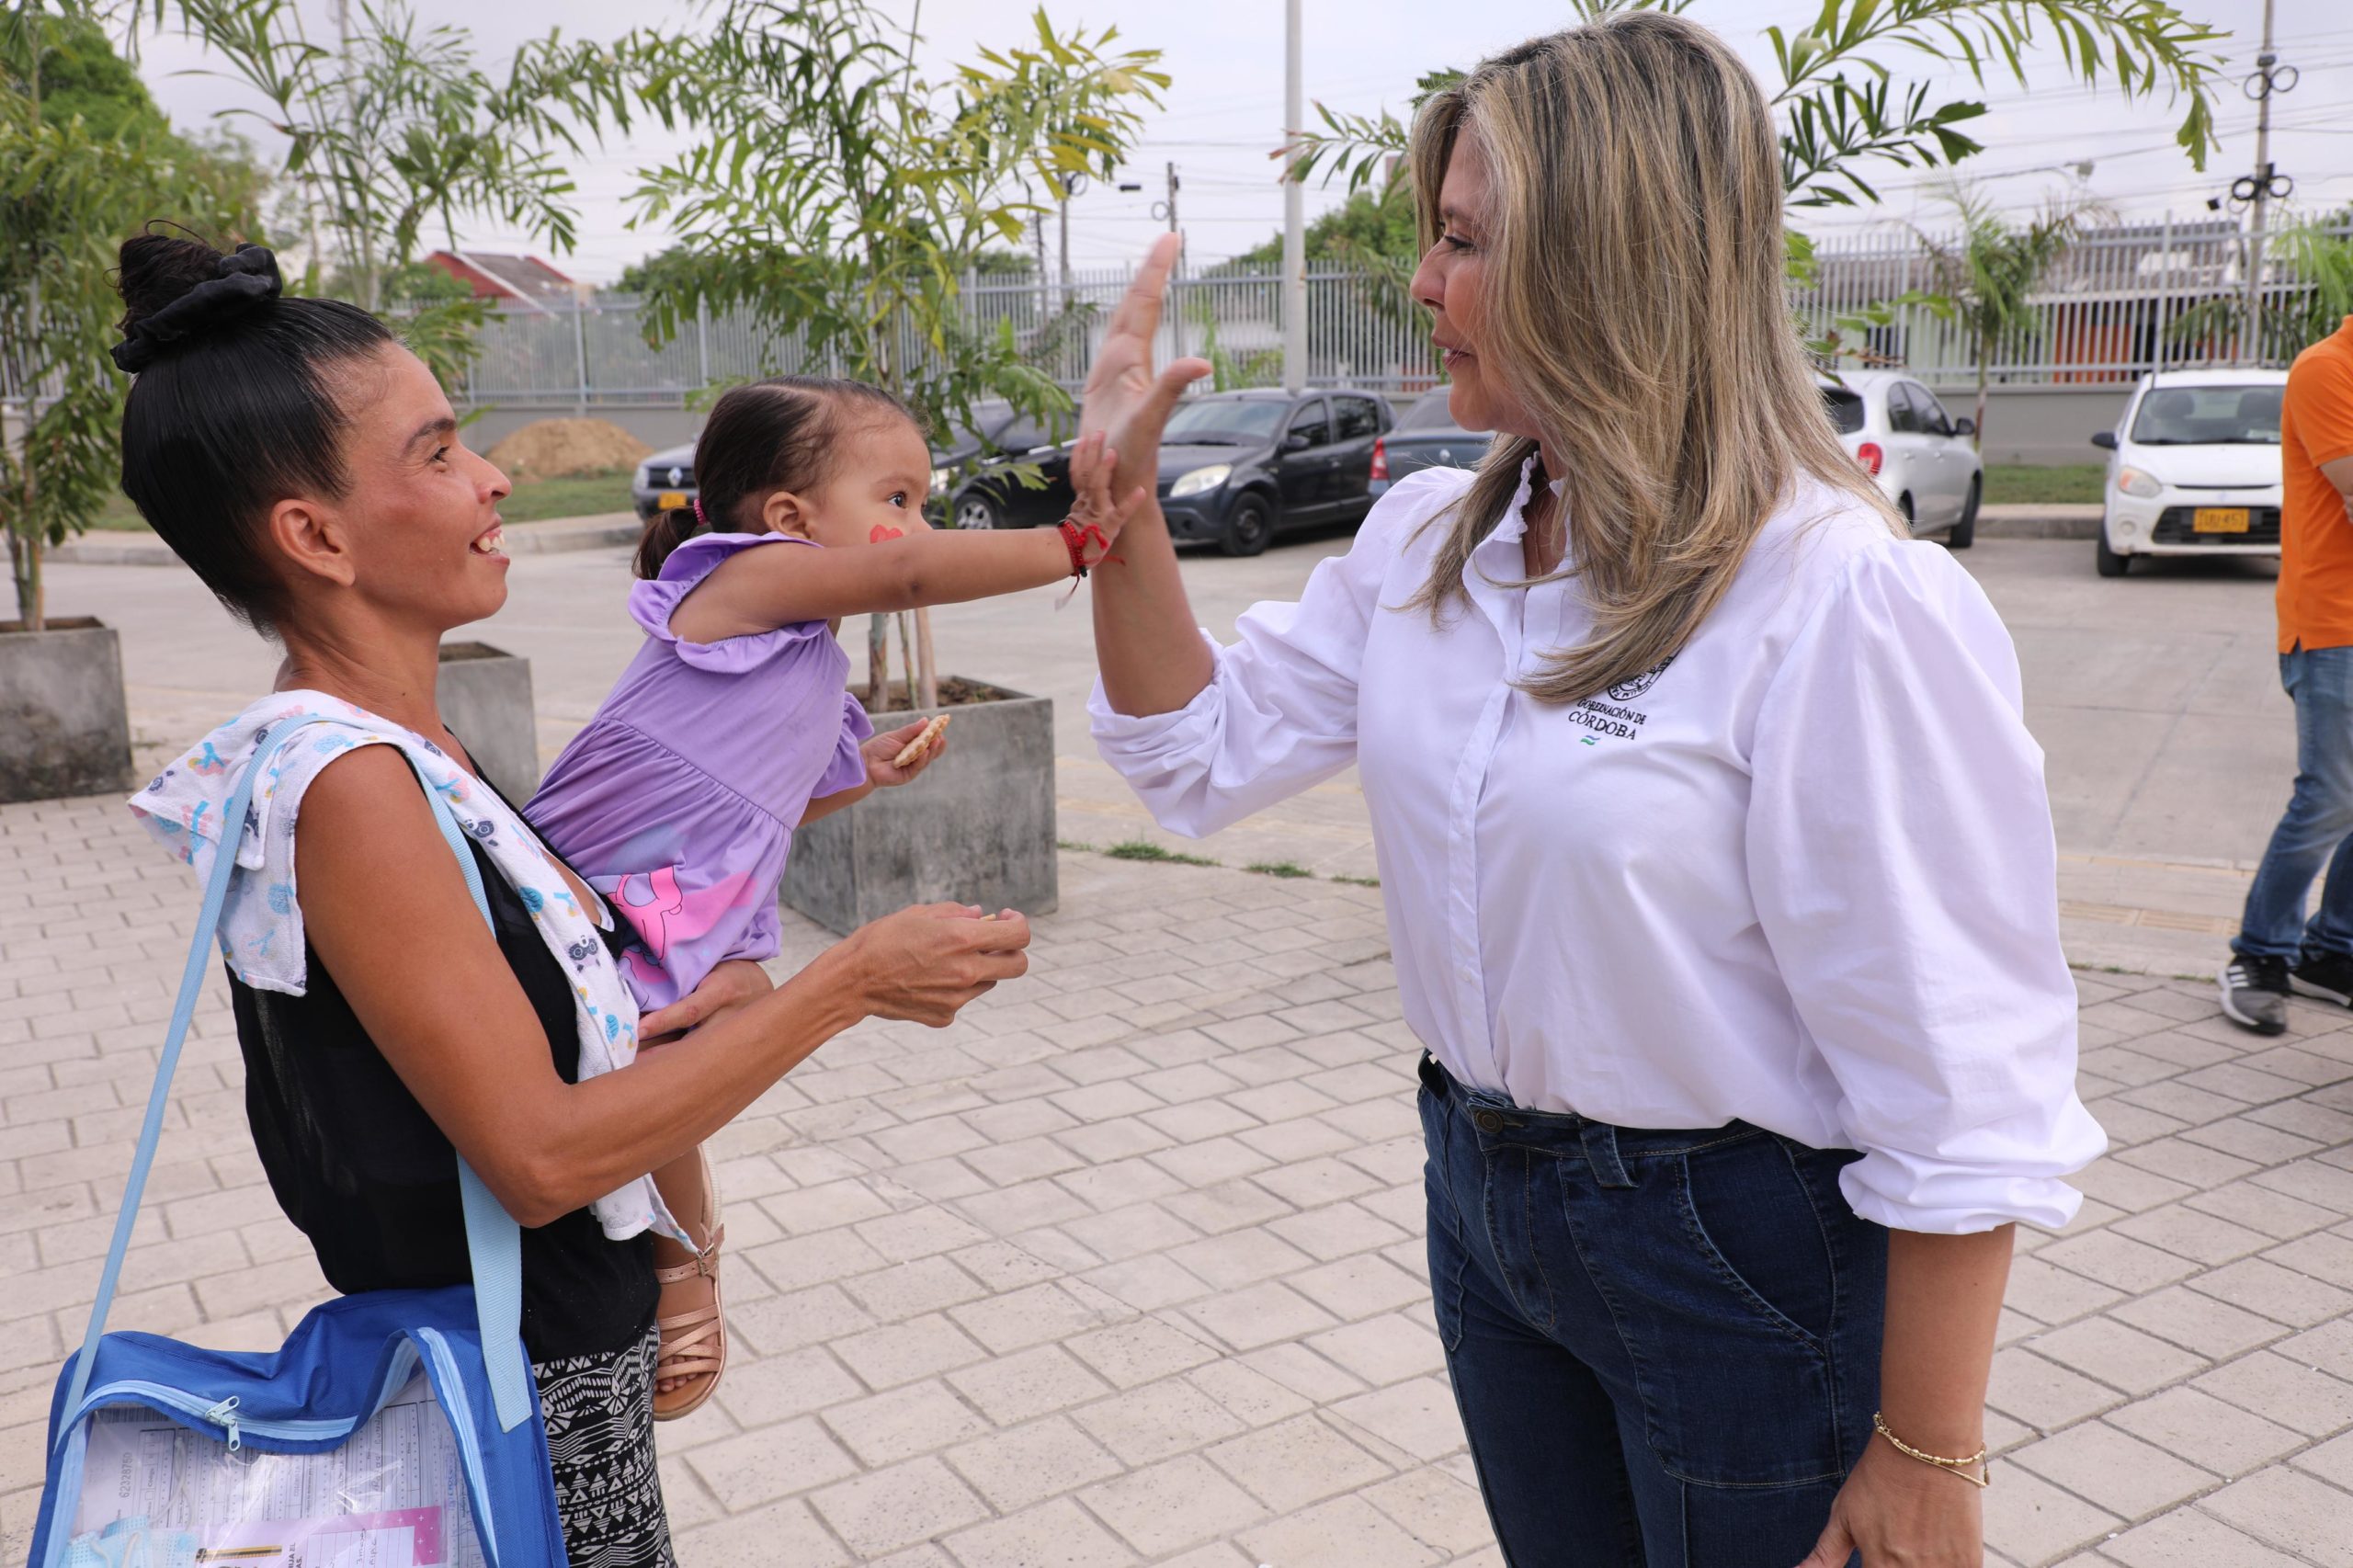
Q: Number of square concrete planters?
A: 3